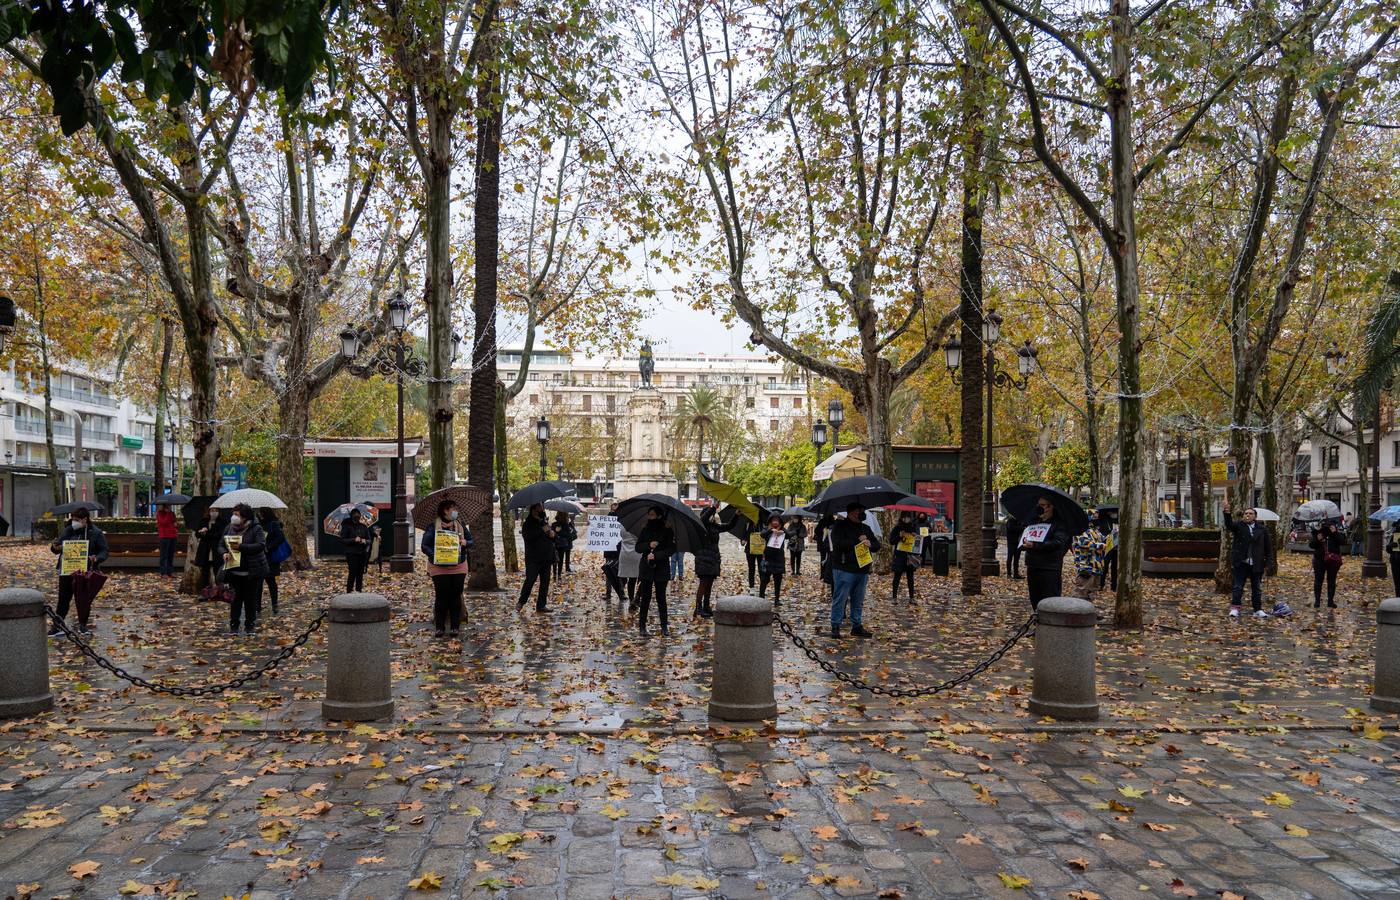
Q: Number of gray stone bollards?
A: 5